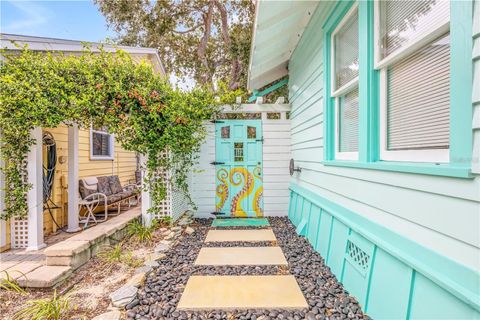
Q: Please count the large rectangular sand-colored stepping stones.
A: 3